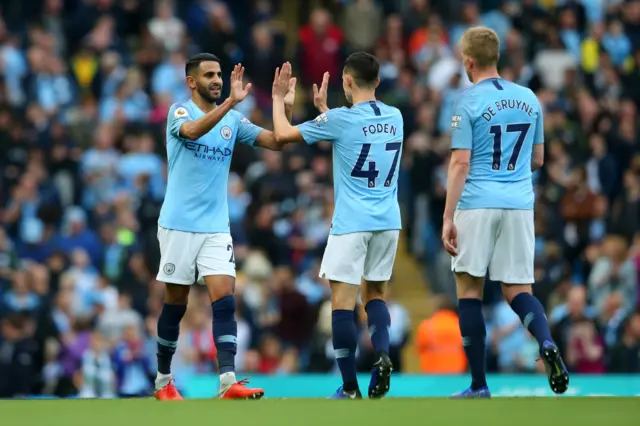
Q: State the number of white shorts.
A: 3